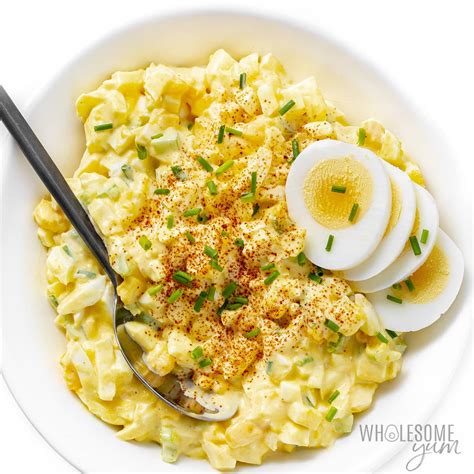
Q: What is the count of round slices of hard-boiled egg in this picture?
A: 4